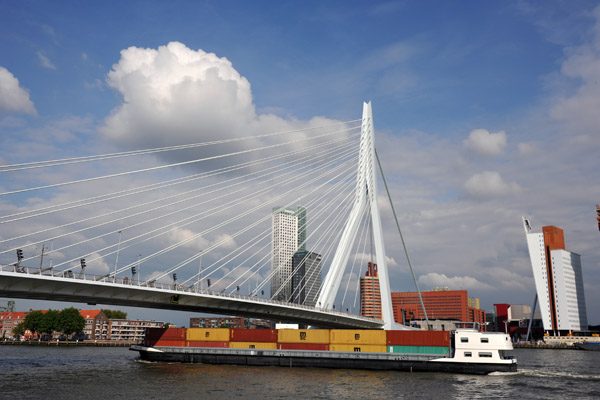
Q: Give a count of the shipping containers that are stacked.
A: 12